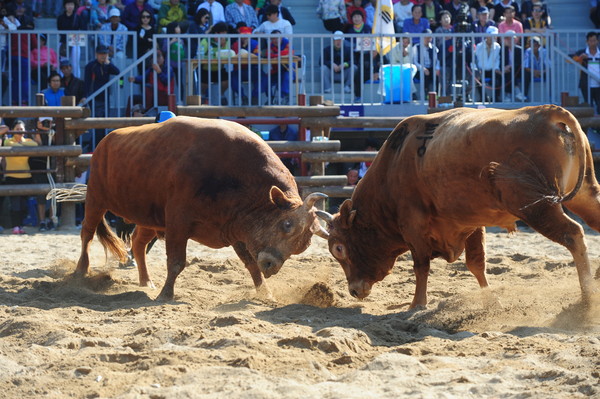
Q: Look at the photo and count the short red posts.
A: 4